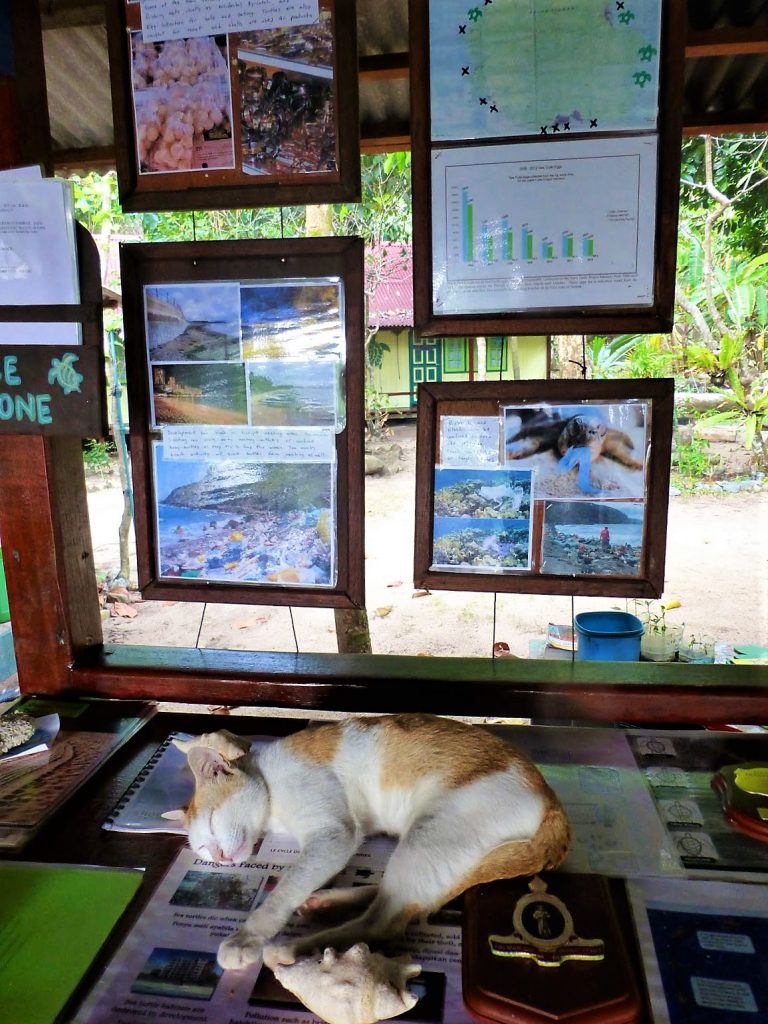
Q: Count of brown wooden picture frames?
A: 4